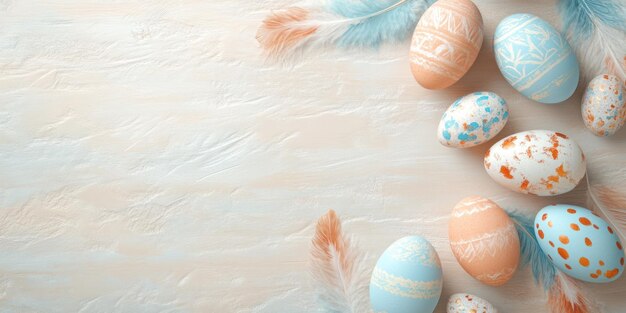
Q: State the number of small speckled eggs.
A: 3